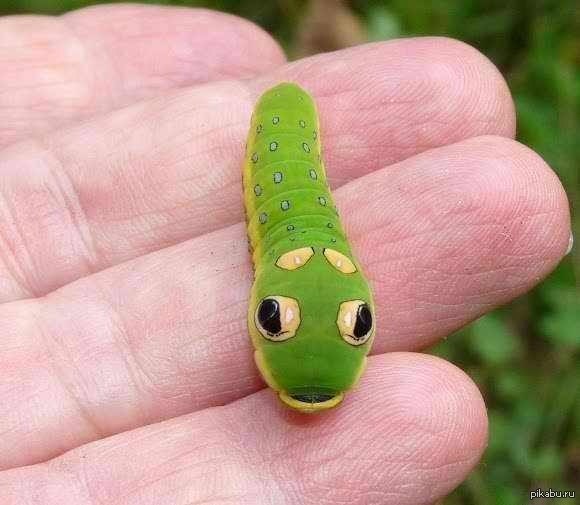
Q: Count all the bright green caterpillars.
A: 1